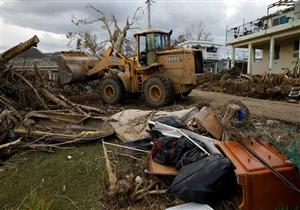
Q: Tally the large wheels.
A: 2